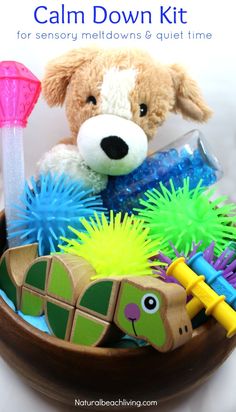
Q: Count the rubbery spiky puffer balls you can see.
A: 4